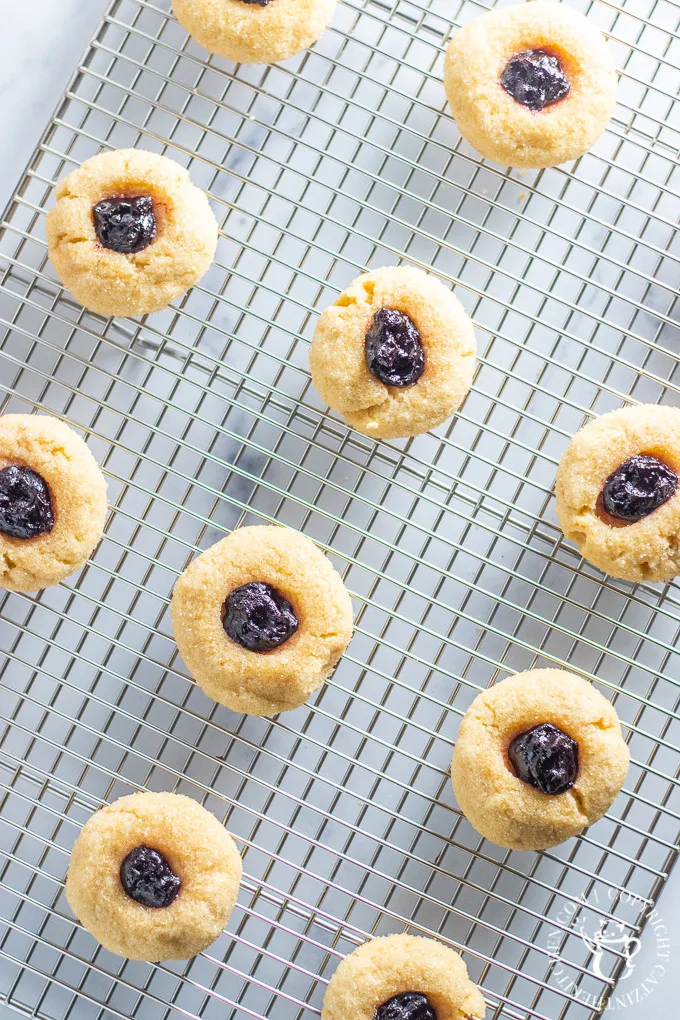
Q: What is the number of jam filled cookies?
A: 10